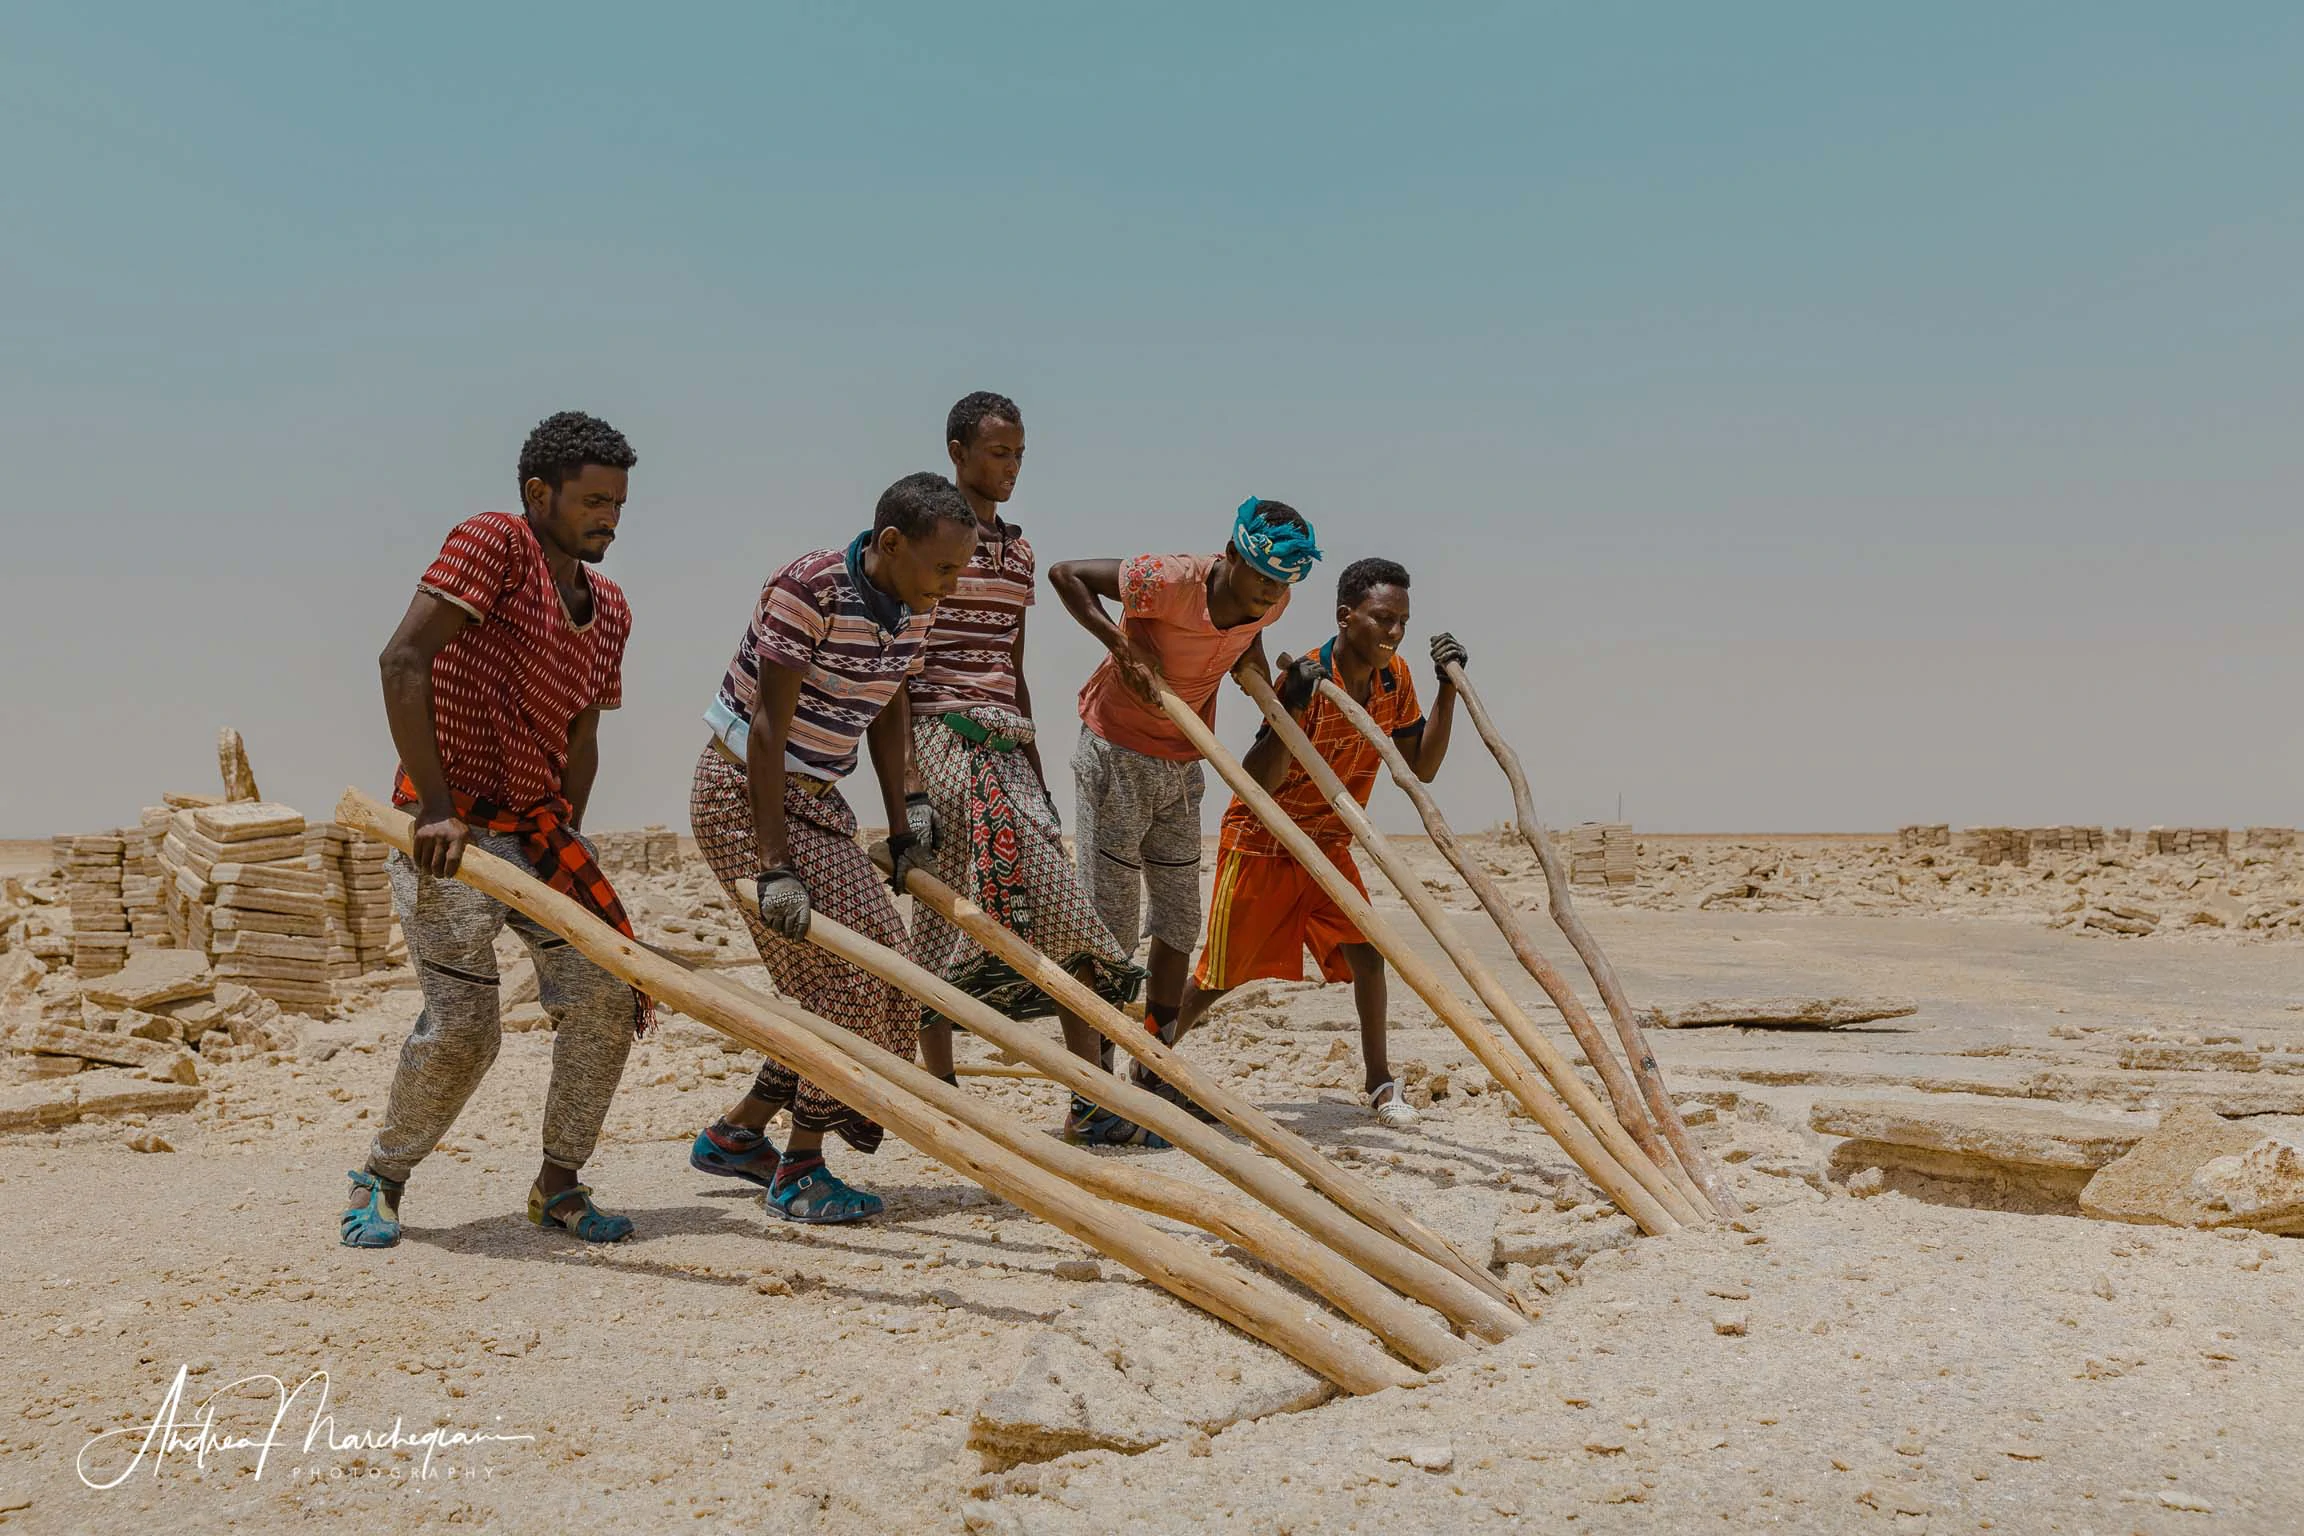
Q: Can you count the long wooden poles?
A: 8